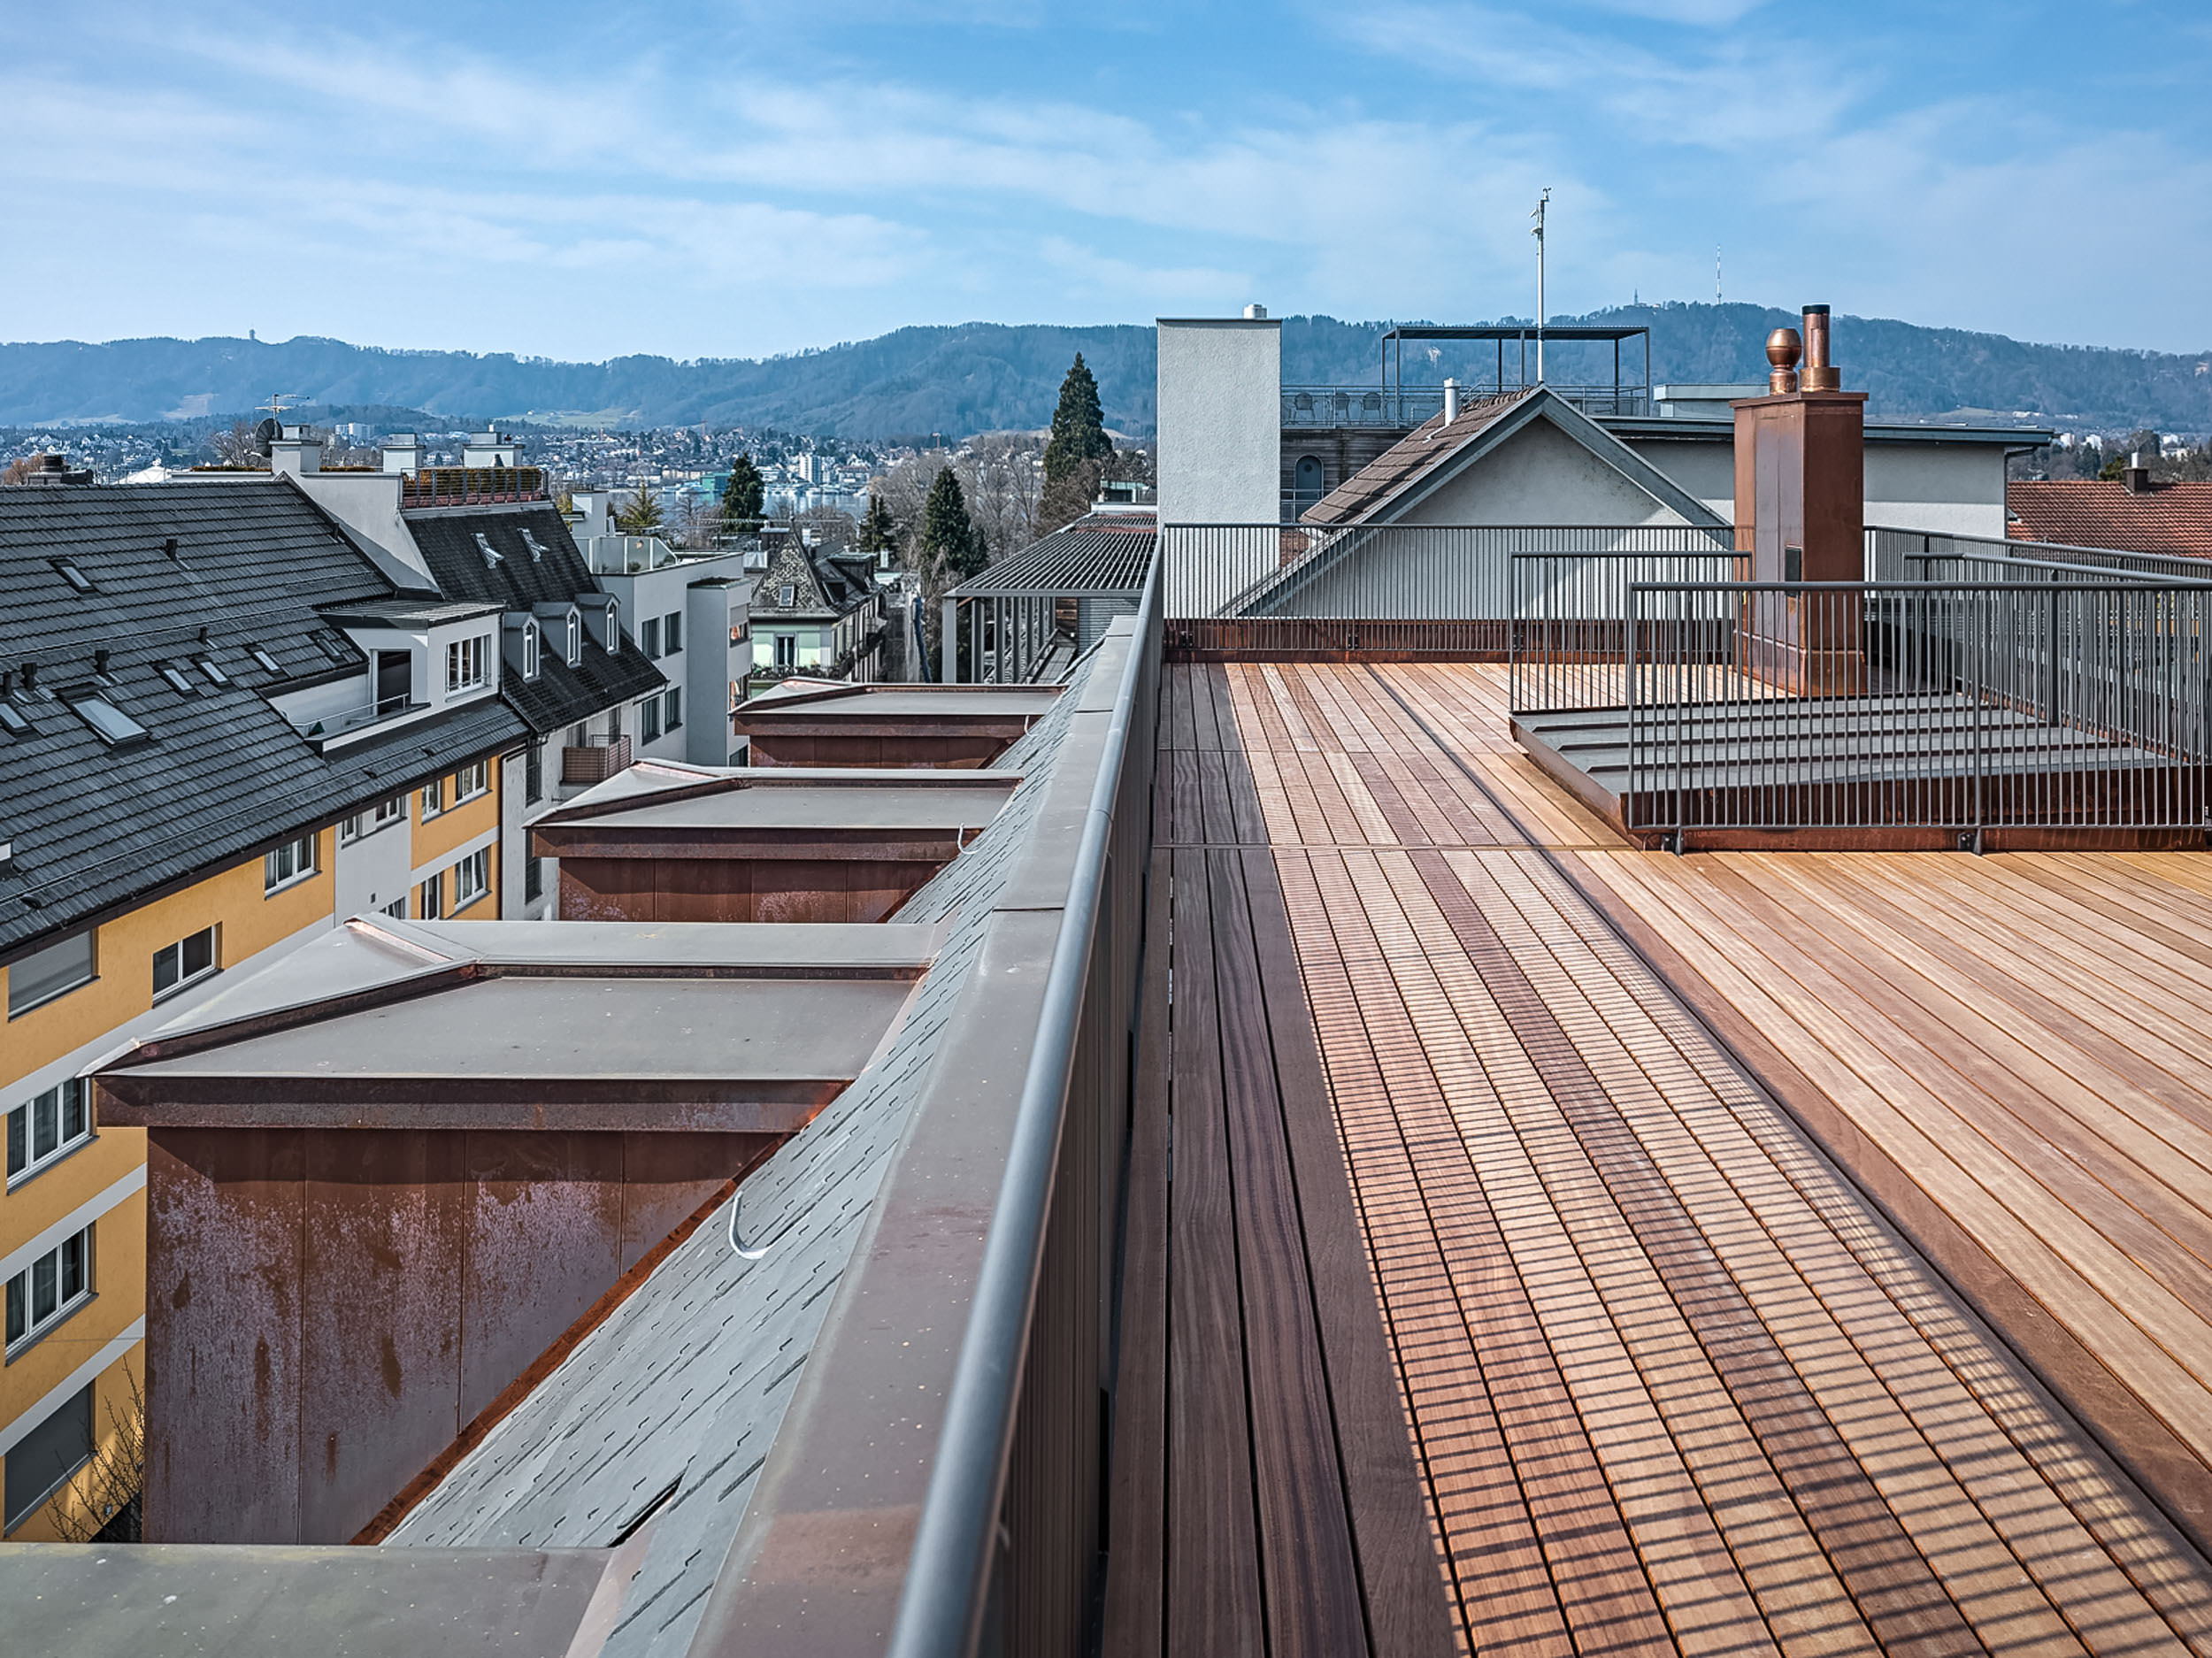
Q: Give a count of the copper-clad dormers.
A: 3